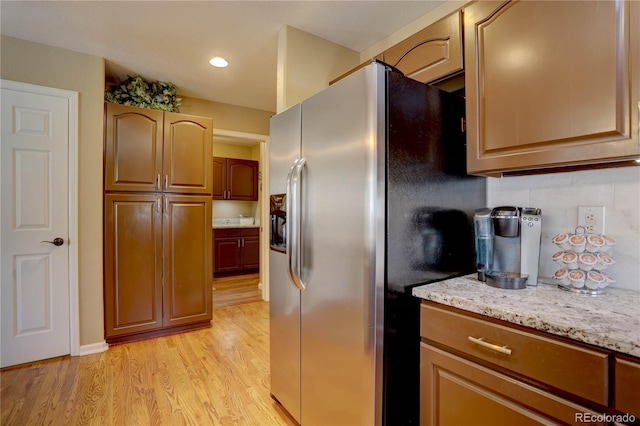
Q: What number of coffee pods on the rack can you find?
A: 12